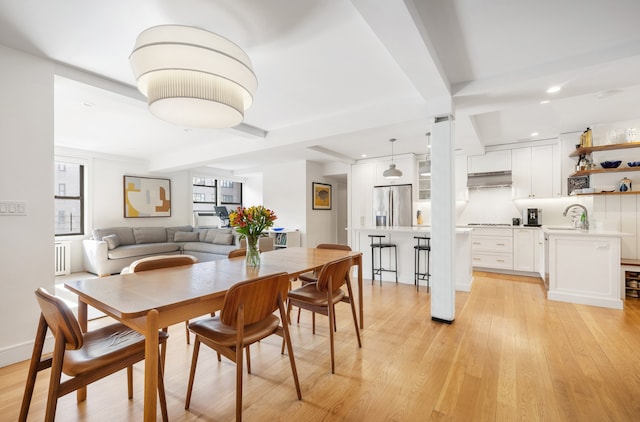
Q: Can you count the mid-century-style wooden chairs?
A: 6